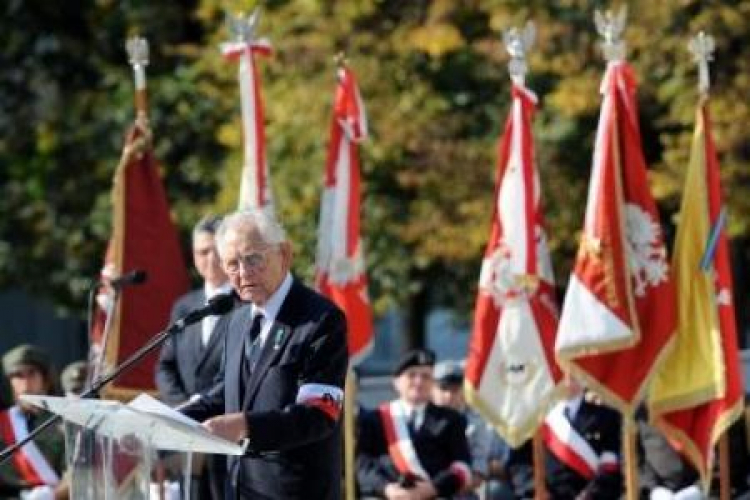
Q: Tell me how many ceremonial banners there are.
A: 6